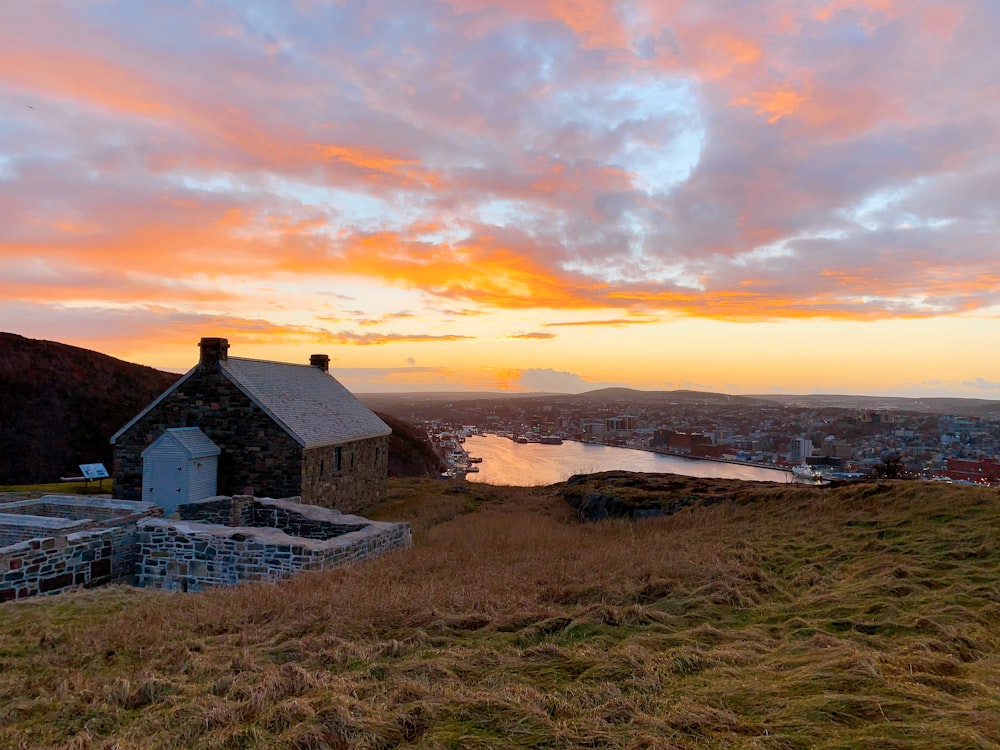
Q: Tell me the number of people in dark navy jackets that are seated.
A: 0